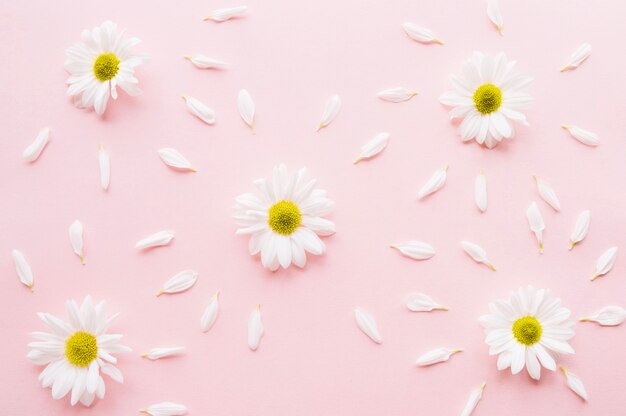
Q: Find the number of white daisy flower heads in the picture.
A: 5